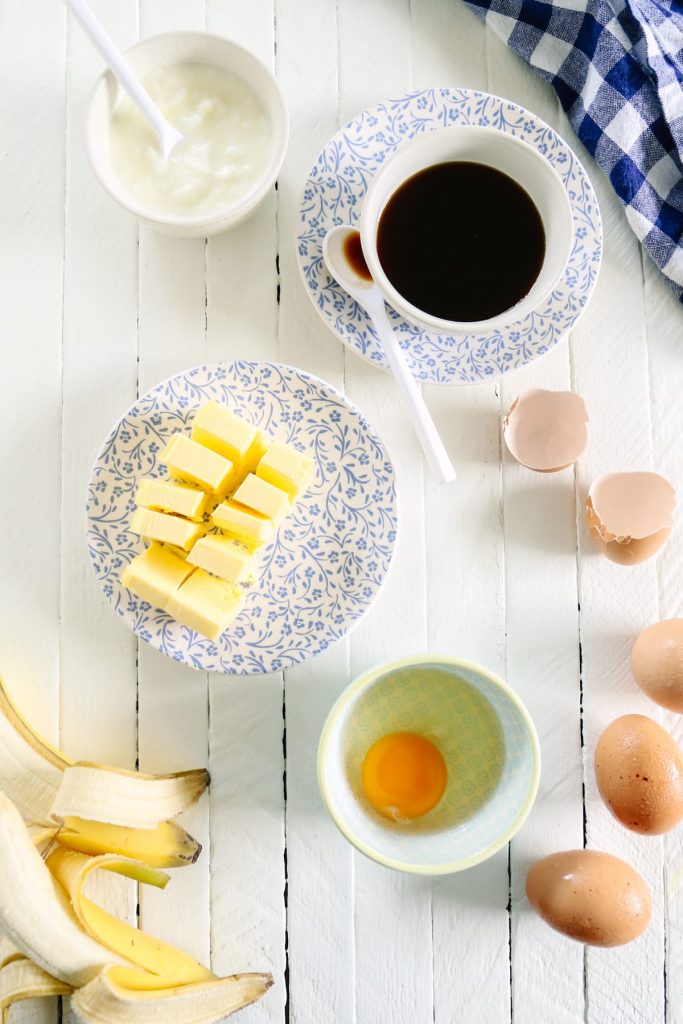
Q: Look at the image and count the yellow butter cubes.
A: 10